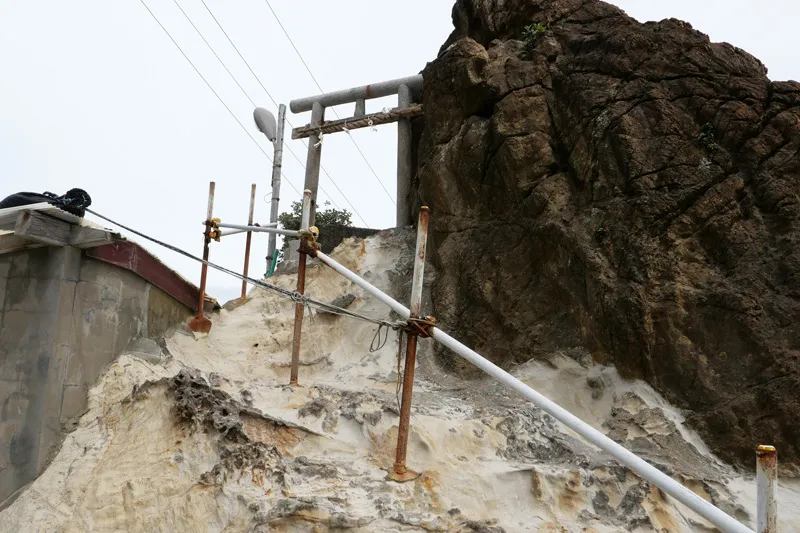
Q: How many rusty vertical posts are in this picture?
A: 5